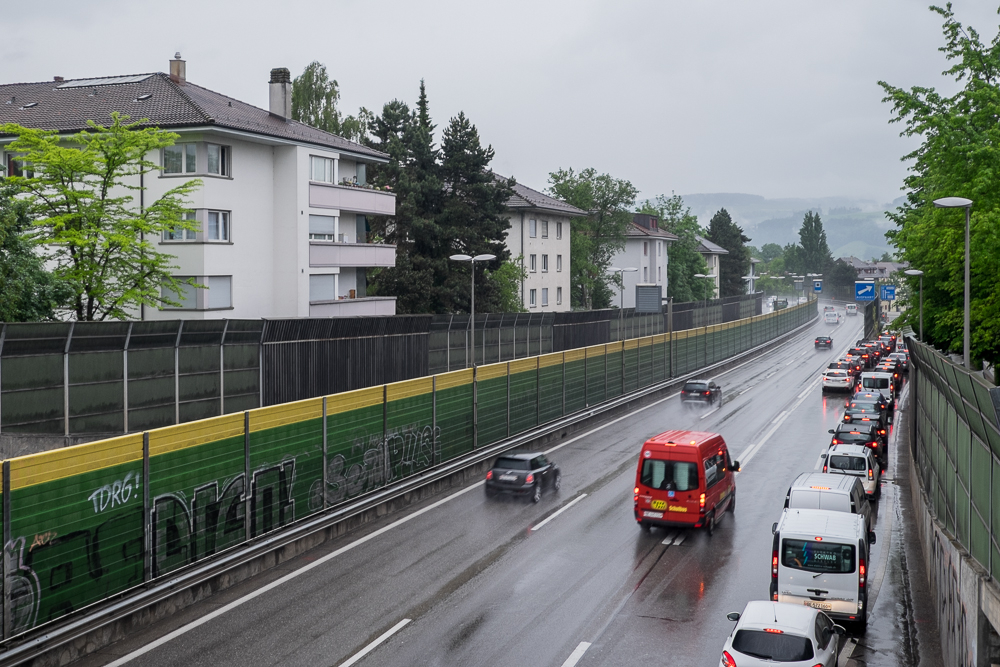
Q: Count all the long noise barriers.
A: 3